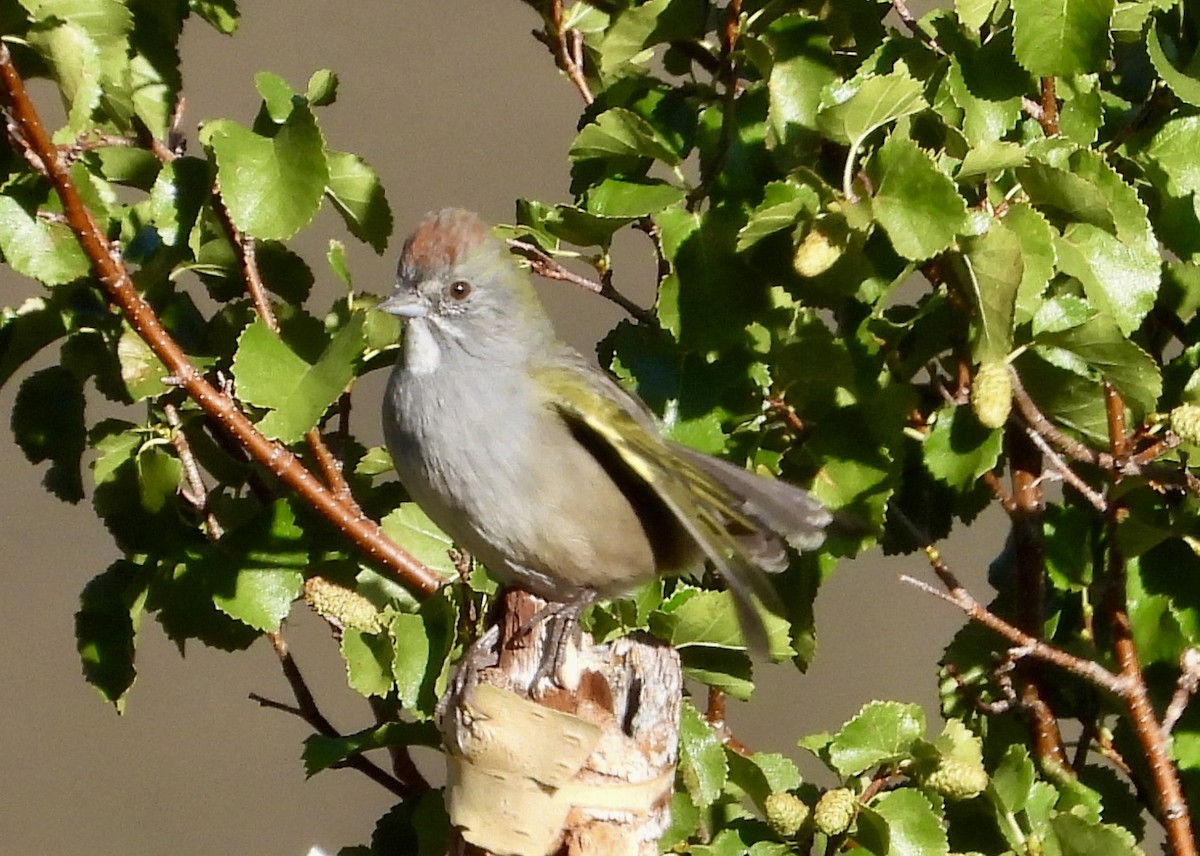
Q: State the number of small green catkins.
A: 7